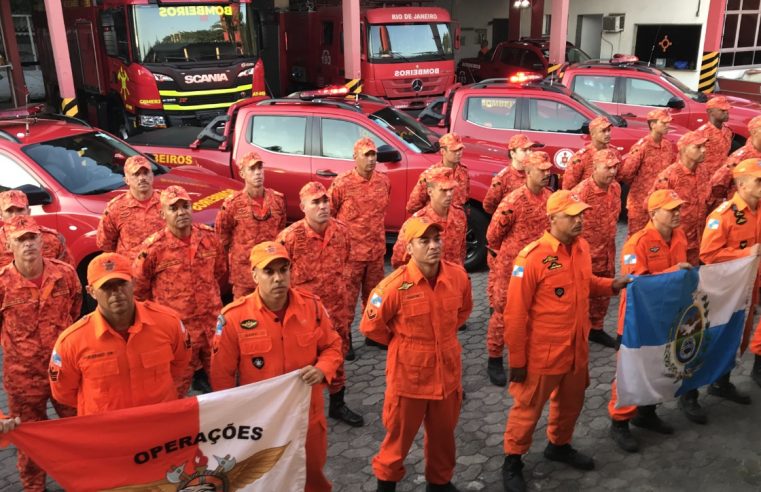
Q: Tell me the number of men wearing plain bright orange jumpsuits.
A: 6